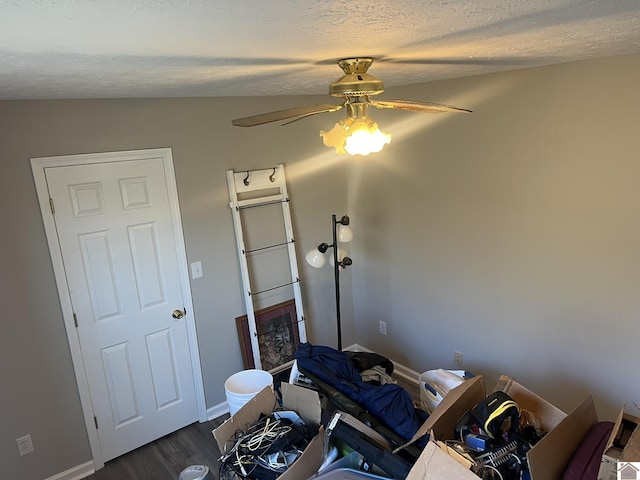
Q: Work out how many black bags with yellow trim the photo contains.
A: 1